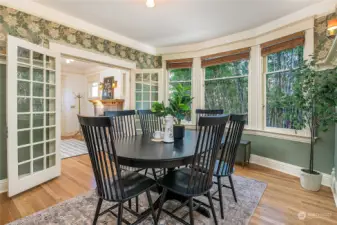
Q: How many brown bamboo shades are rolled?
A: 3